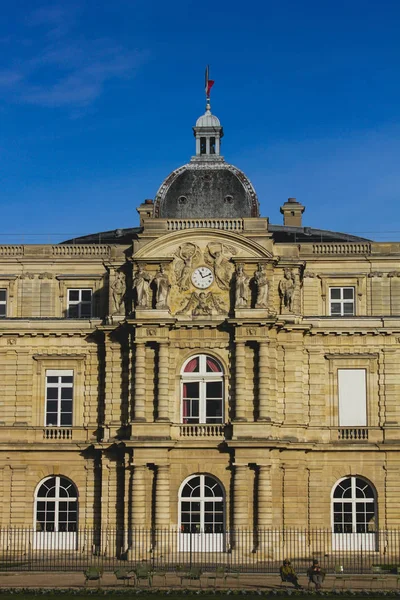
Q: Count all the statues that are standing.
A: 6